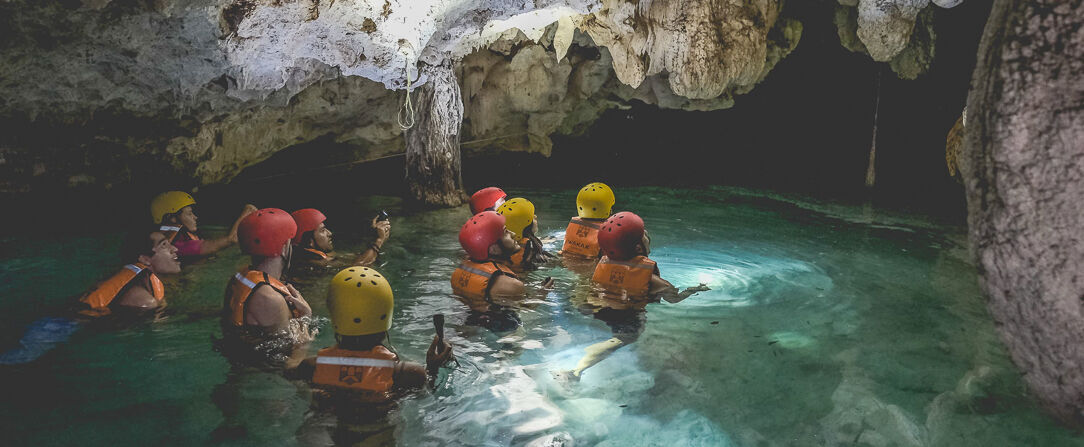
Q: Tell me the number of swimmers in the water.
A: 10